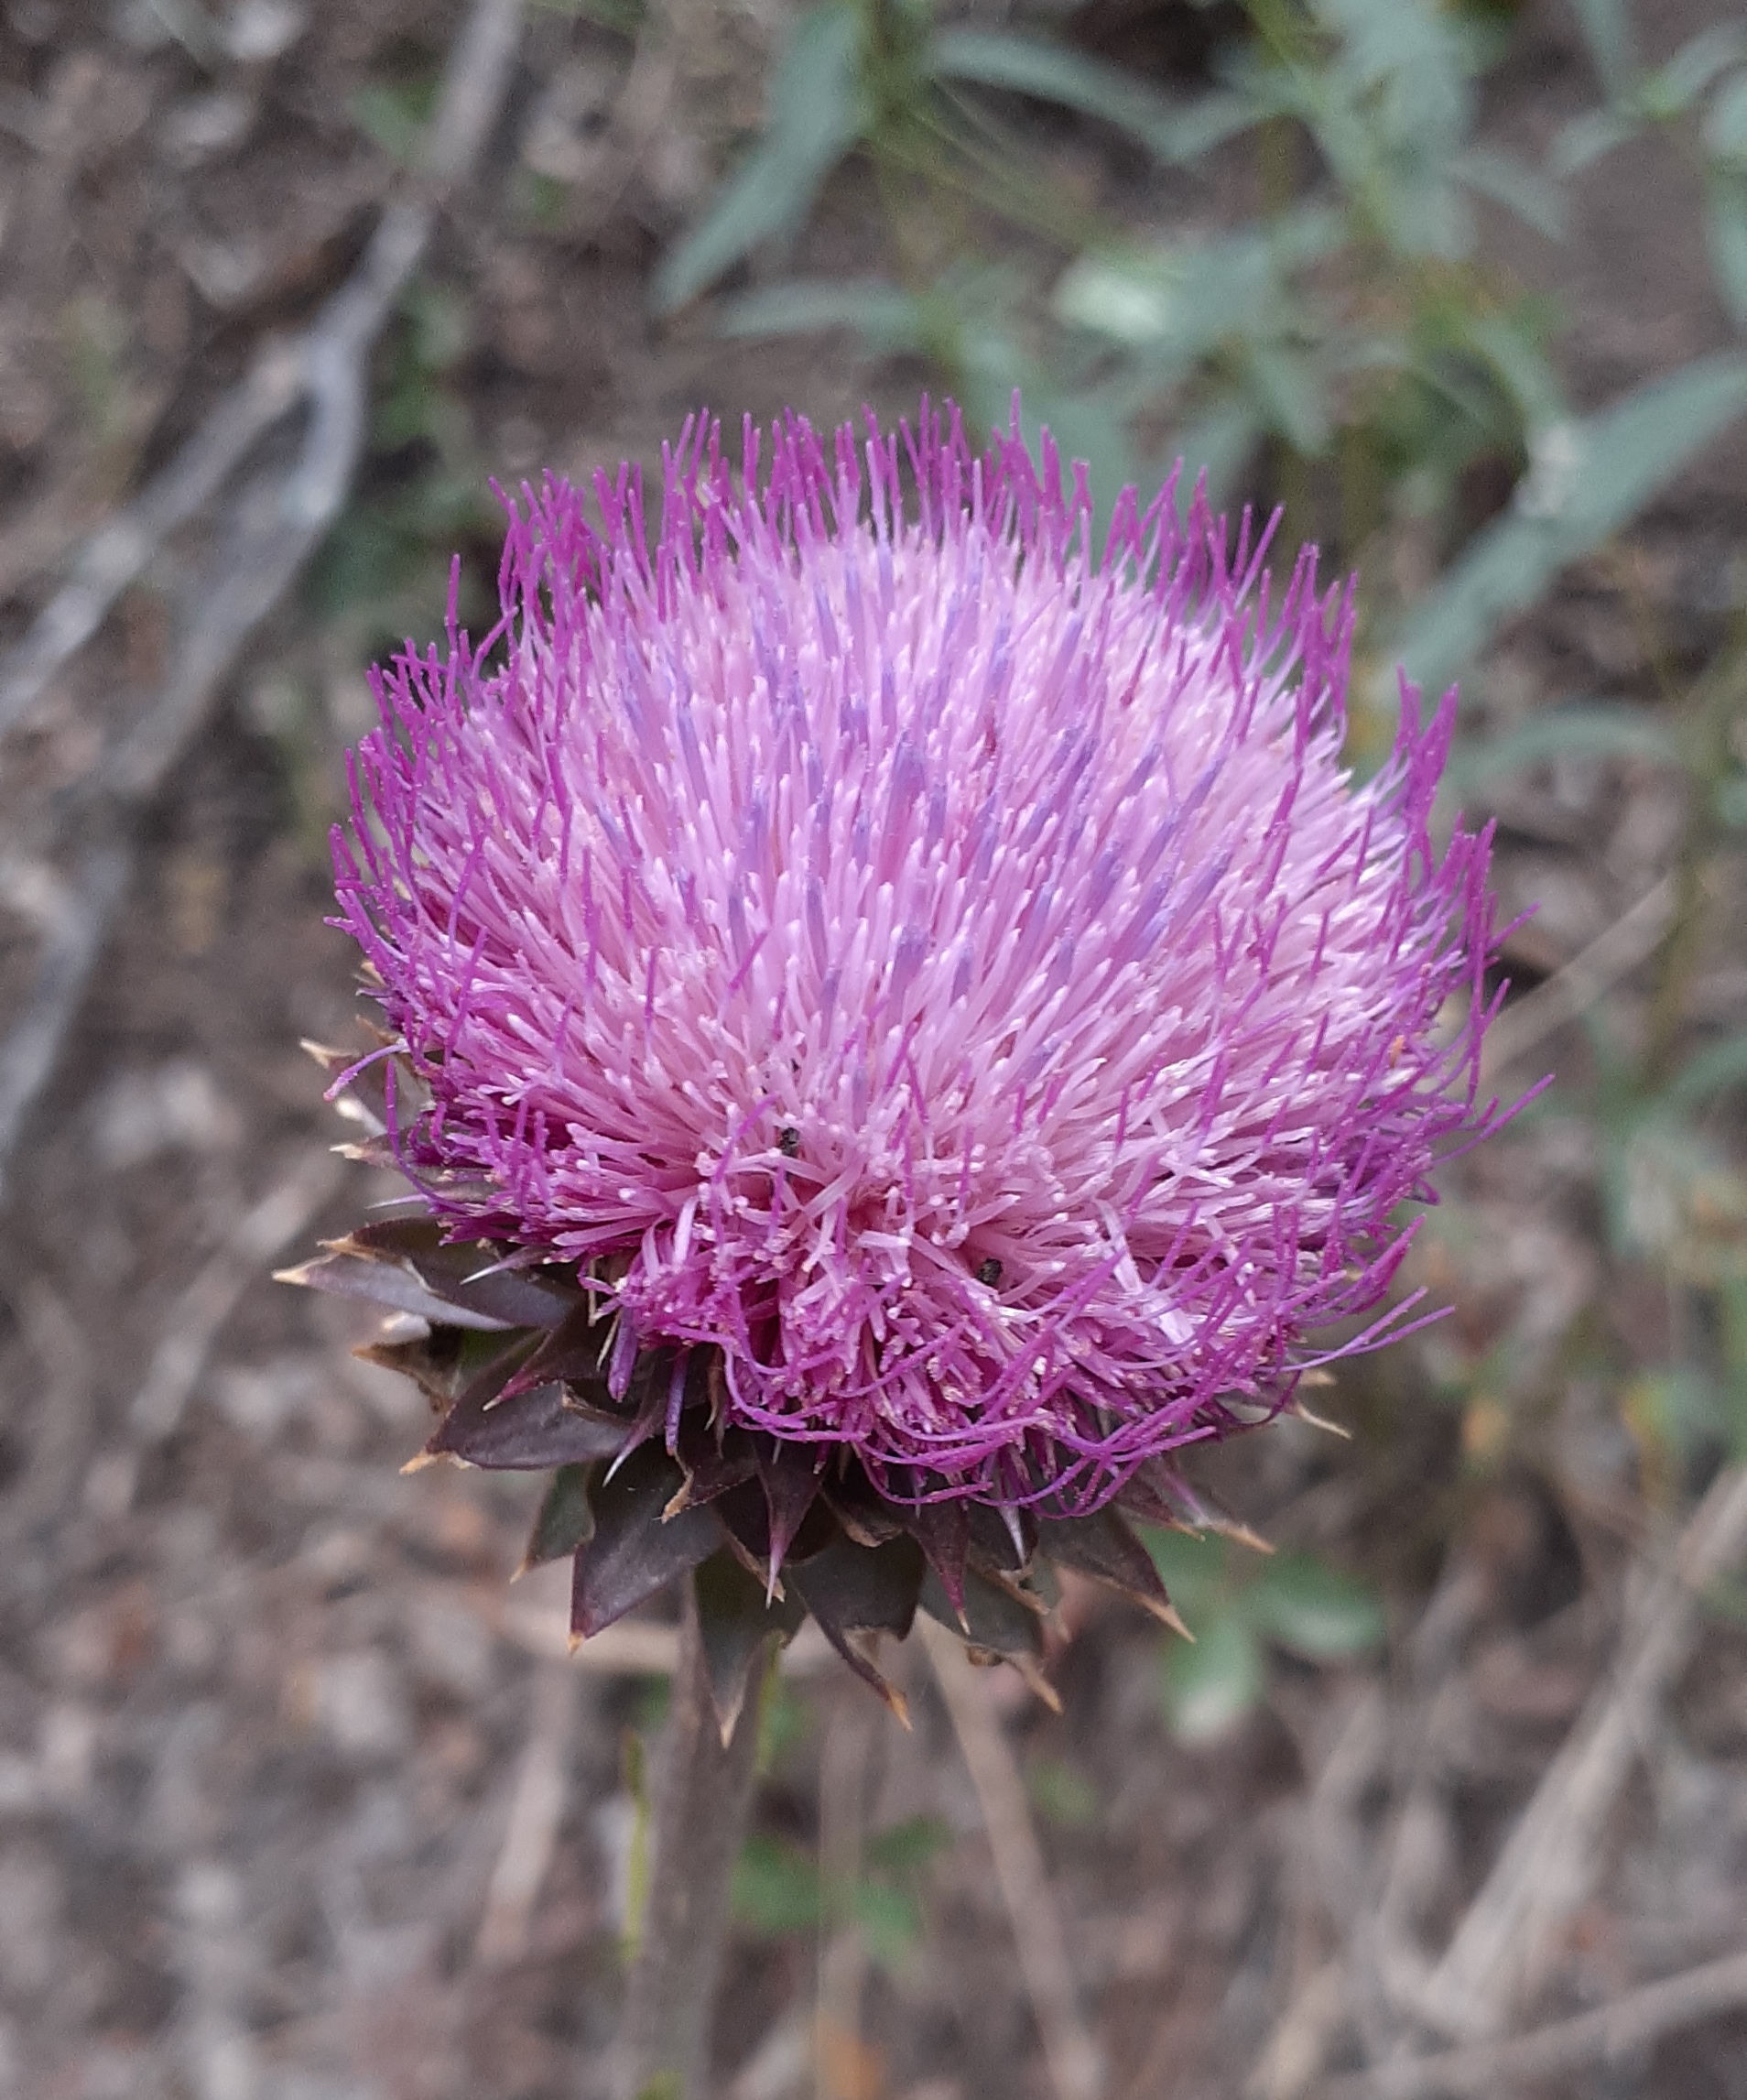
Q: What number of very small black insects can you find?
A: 2